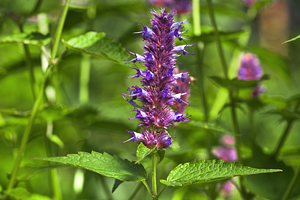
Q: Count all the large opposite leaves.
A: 2